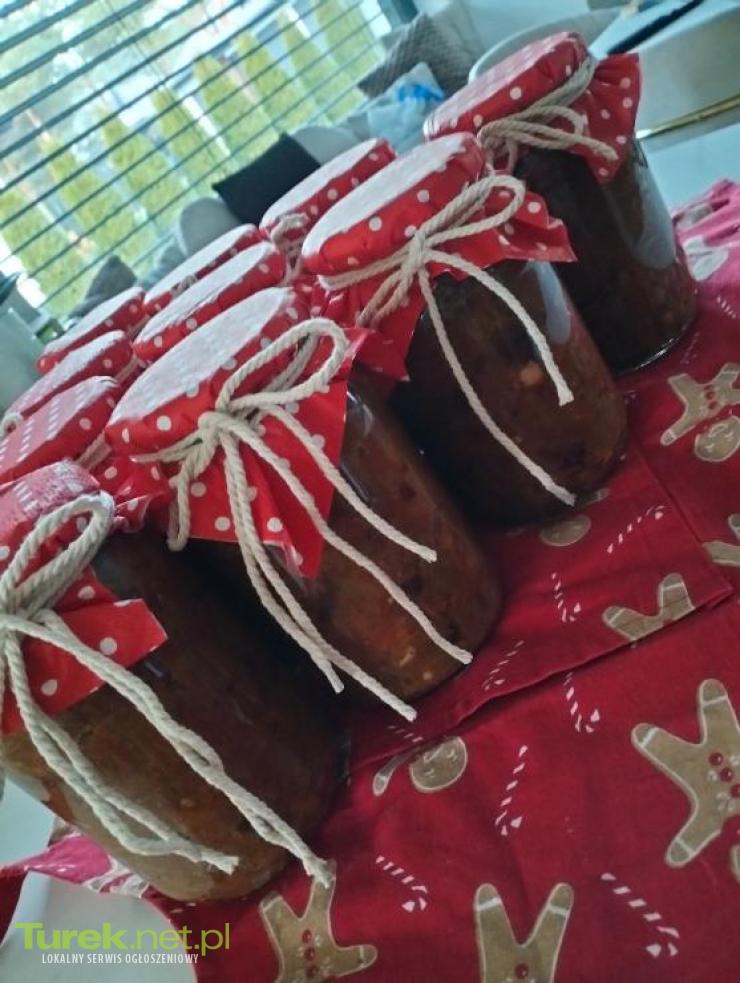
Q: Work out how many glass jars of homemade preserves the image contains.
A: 10